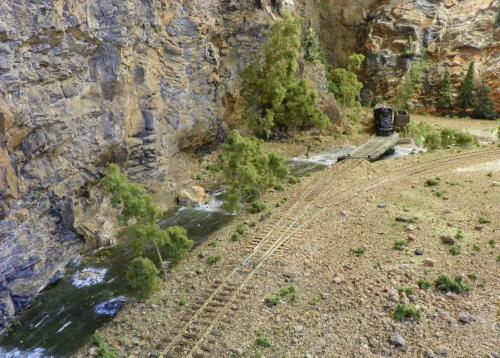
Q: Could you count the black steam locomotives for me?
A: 1